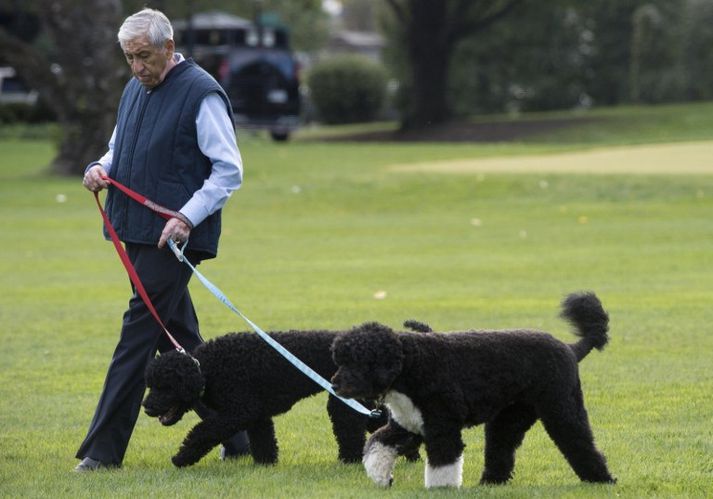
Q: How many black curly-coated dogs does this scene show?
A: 2